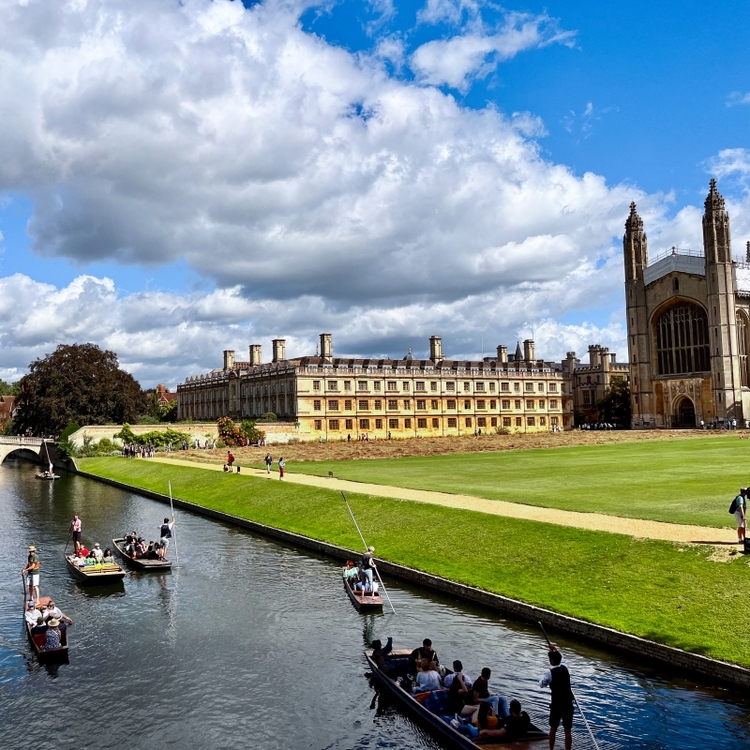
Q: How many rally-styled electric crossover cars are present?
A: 0